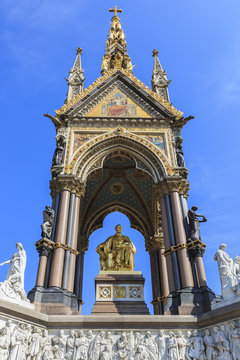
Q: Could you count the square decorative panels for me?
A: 3